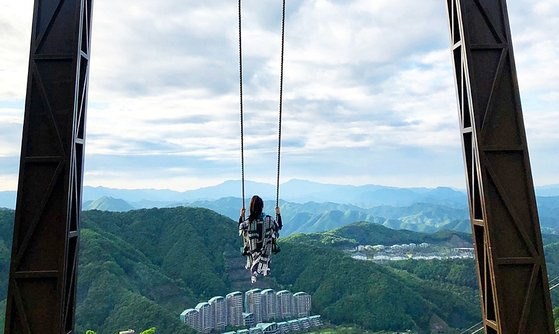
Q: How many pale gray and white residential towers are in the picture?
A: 8